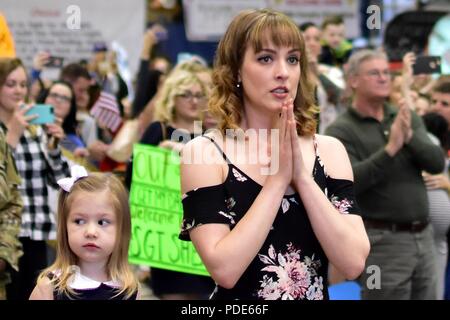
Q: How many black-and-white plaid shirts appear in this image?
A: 1